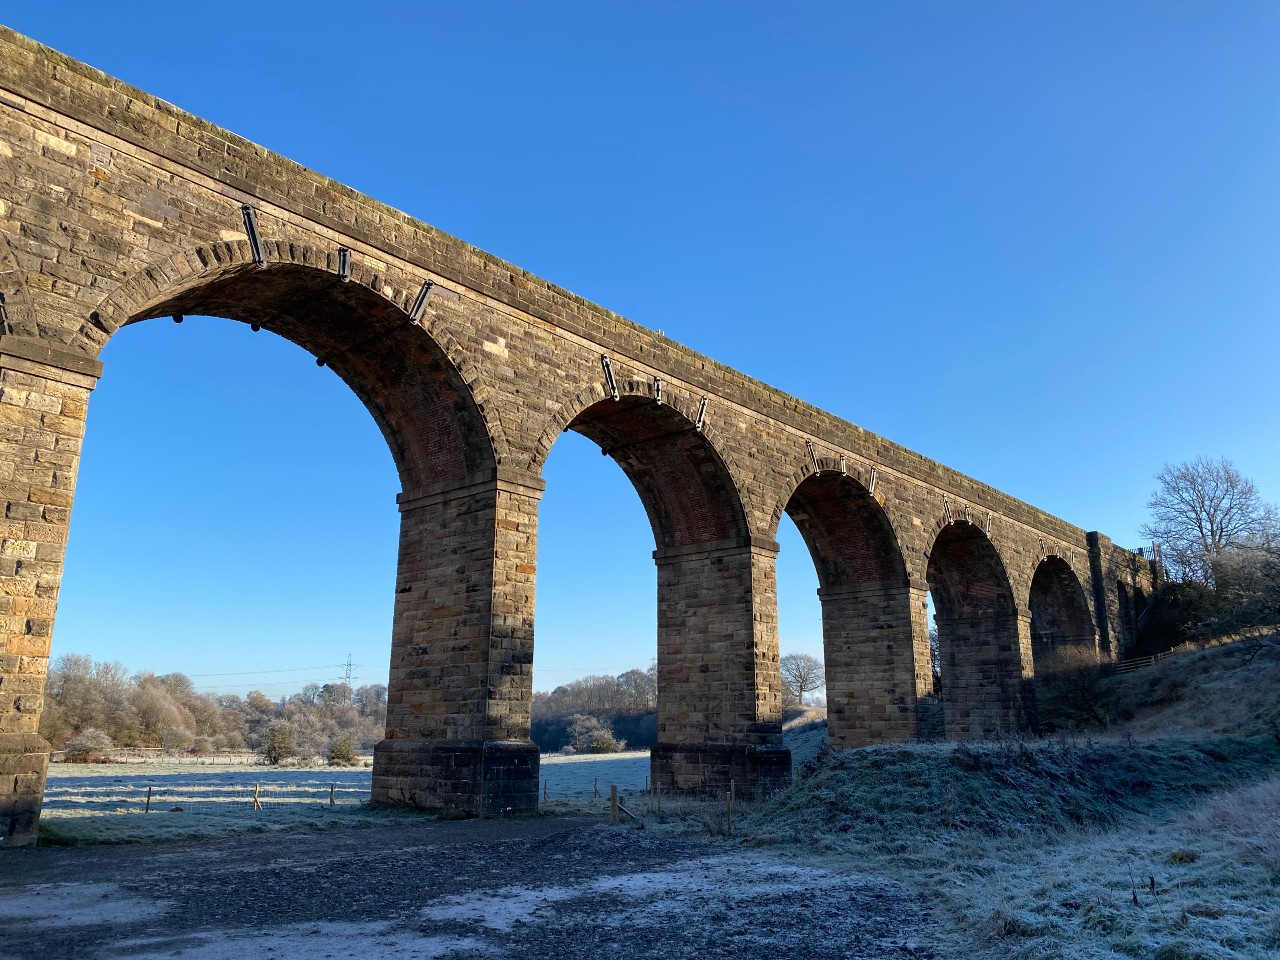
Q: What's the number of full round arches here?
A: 5